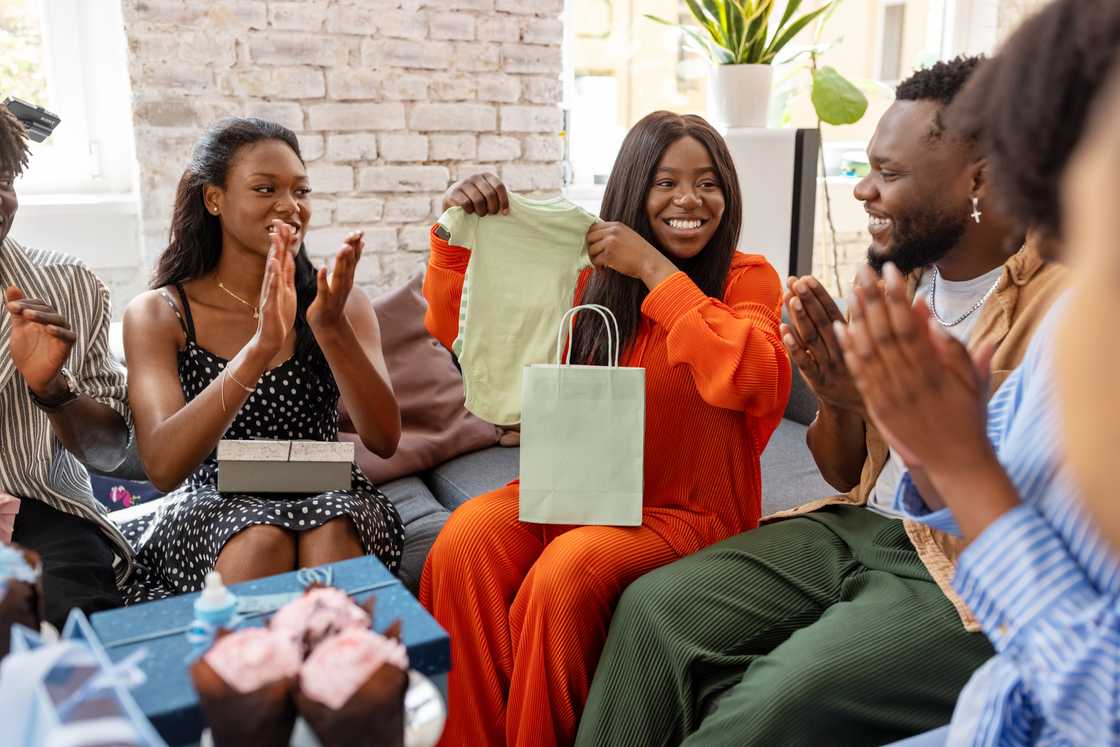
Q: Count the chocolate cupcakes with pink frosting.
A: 3